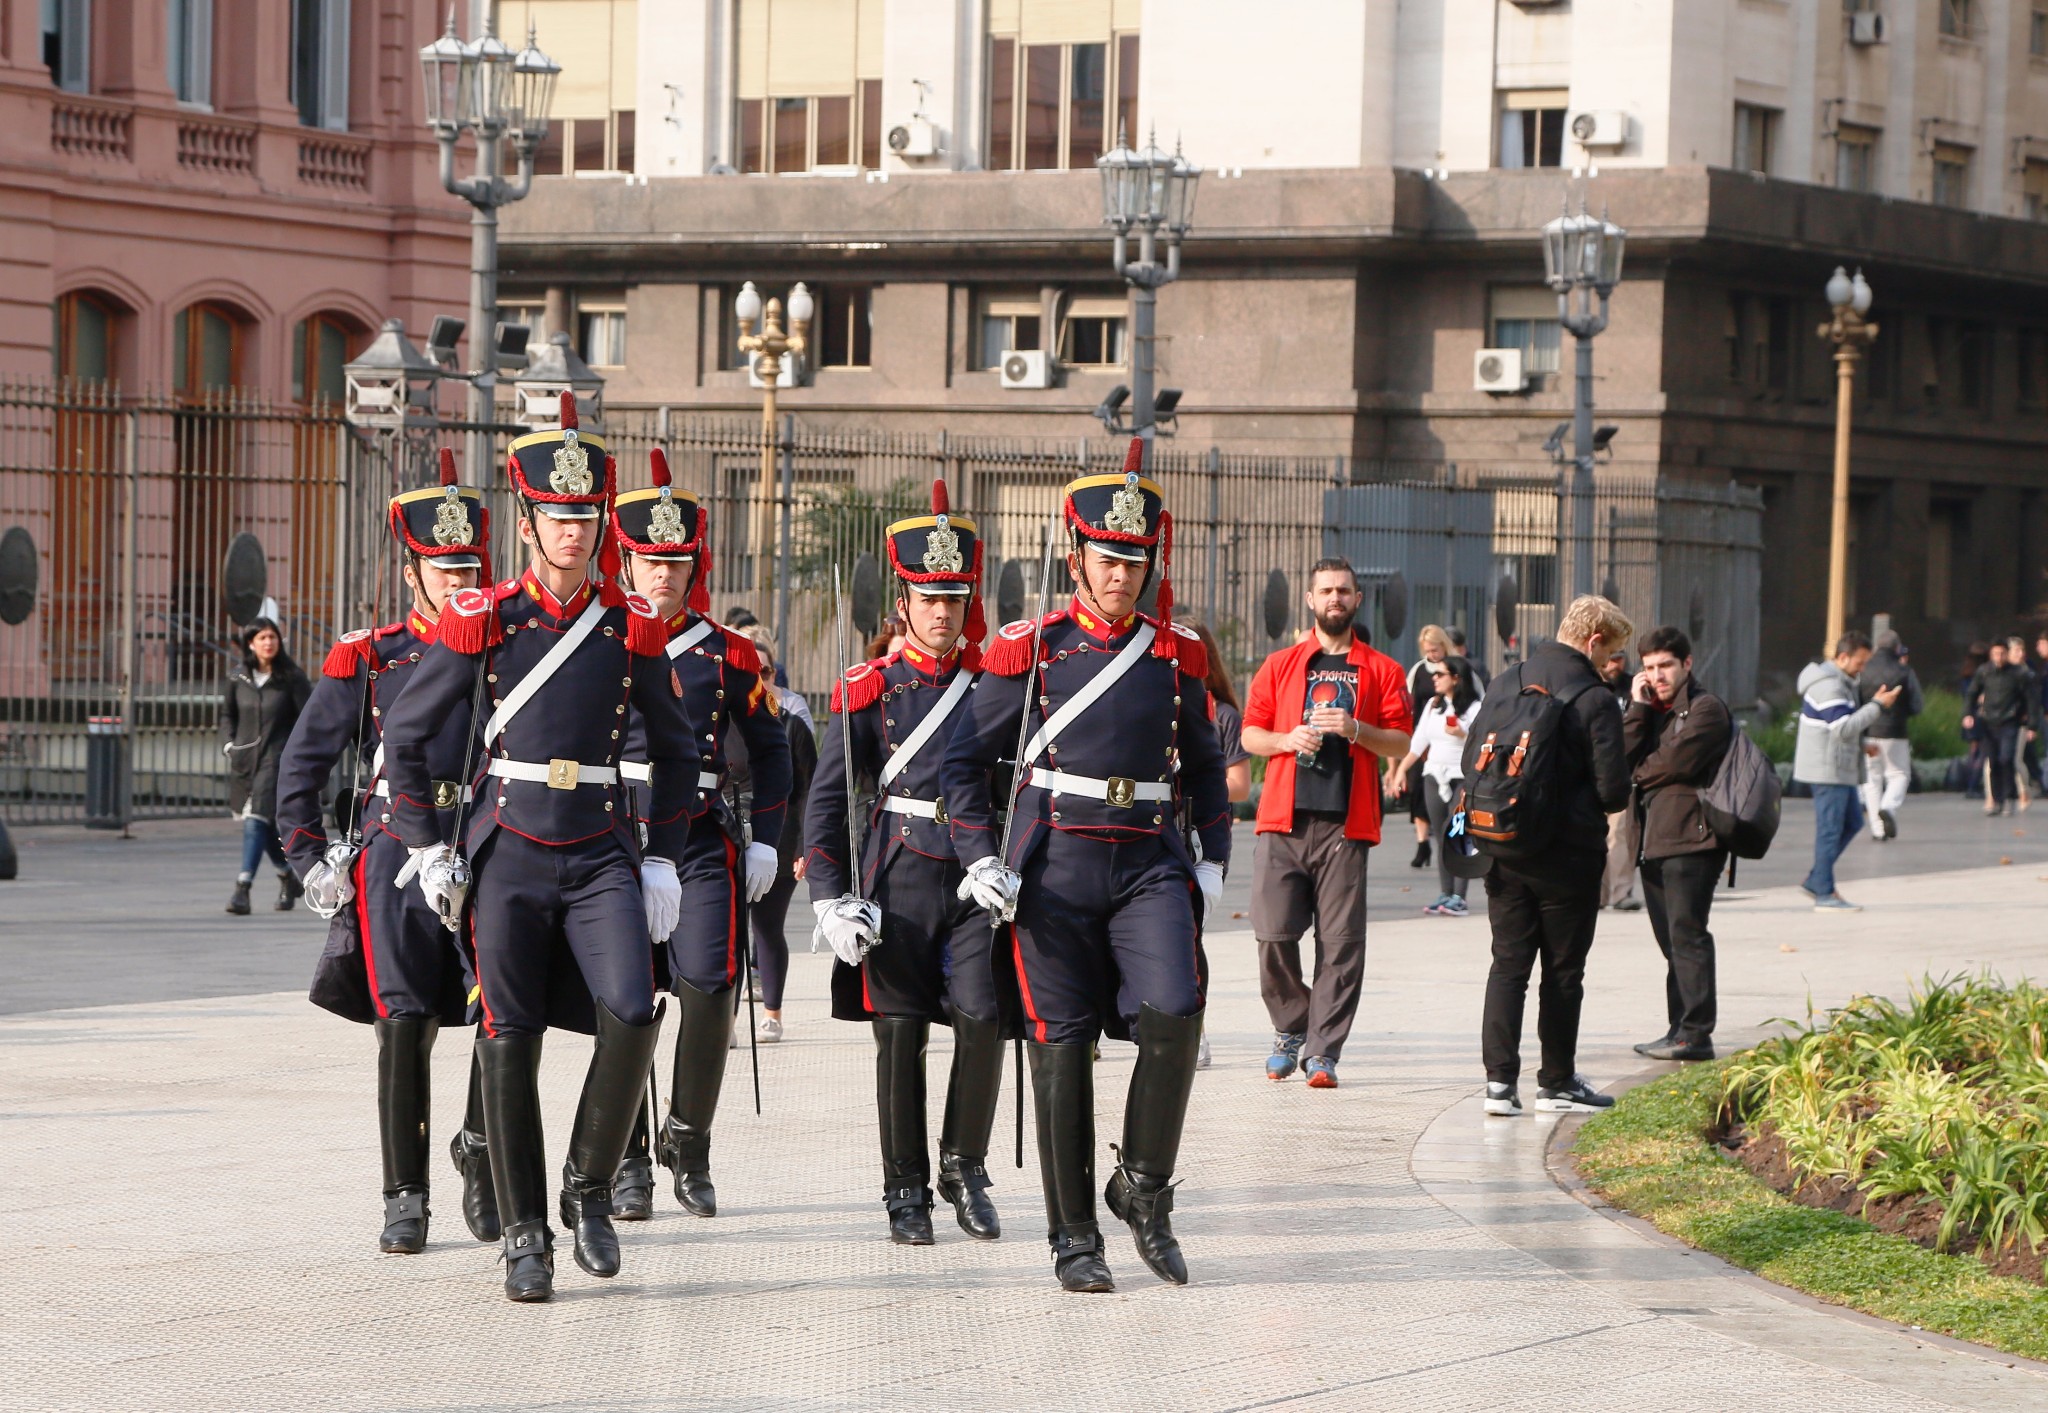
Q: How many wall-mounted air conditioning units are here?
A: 6